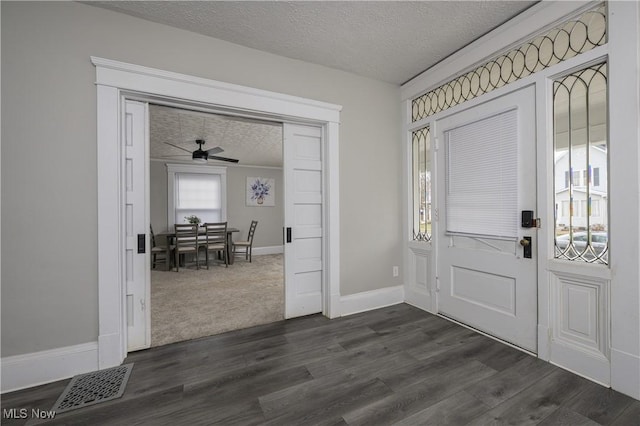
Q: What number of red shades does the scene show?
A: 0